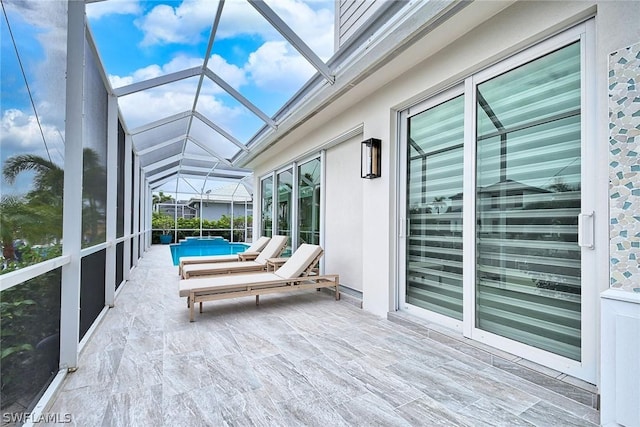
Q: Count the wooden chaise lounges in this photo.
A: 3